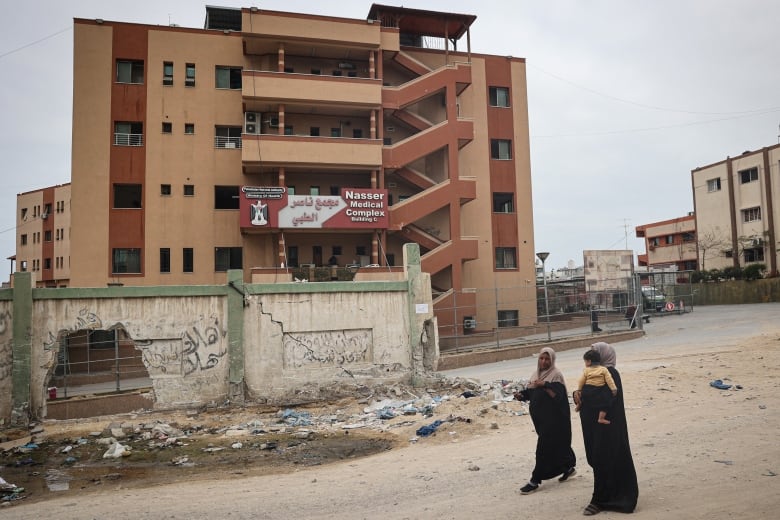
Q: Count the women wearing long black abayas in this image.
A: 2